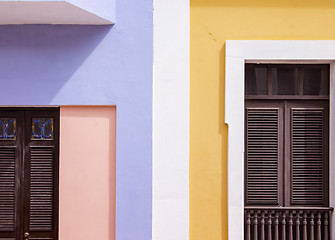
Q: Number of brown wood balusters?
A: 12